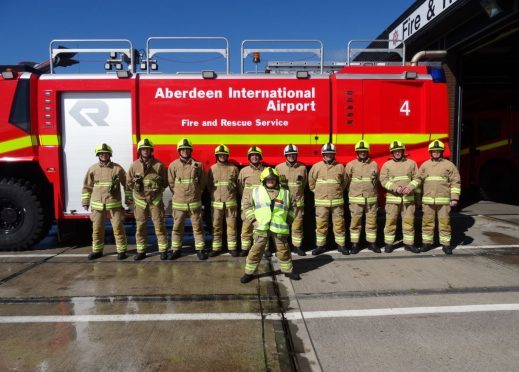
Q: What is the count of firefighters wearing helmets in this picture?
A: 11